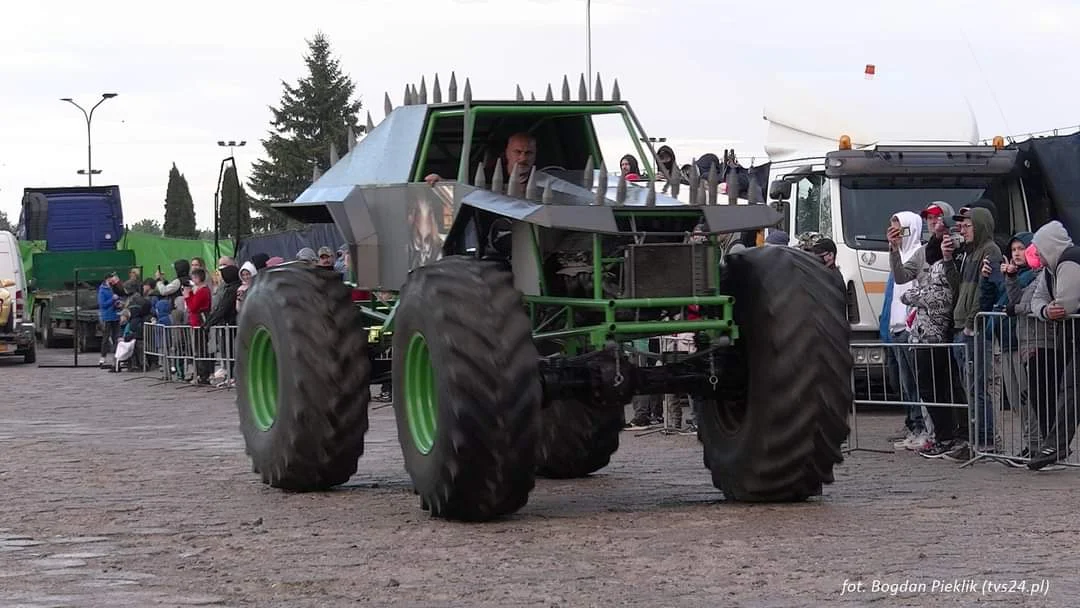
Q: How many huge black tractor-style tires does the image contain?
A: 4